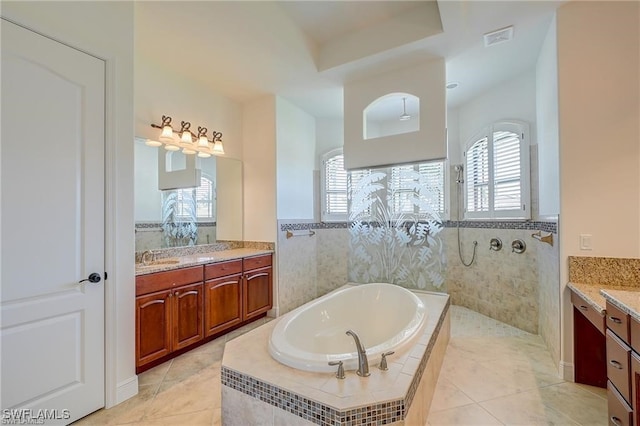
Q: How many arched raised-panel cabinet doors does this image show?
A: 4